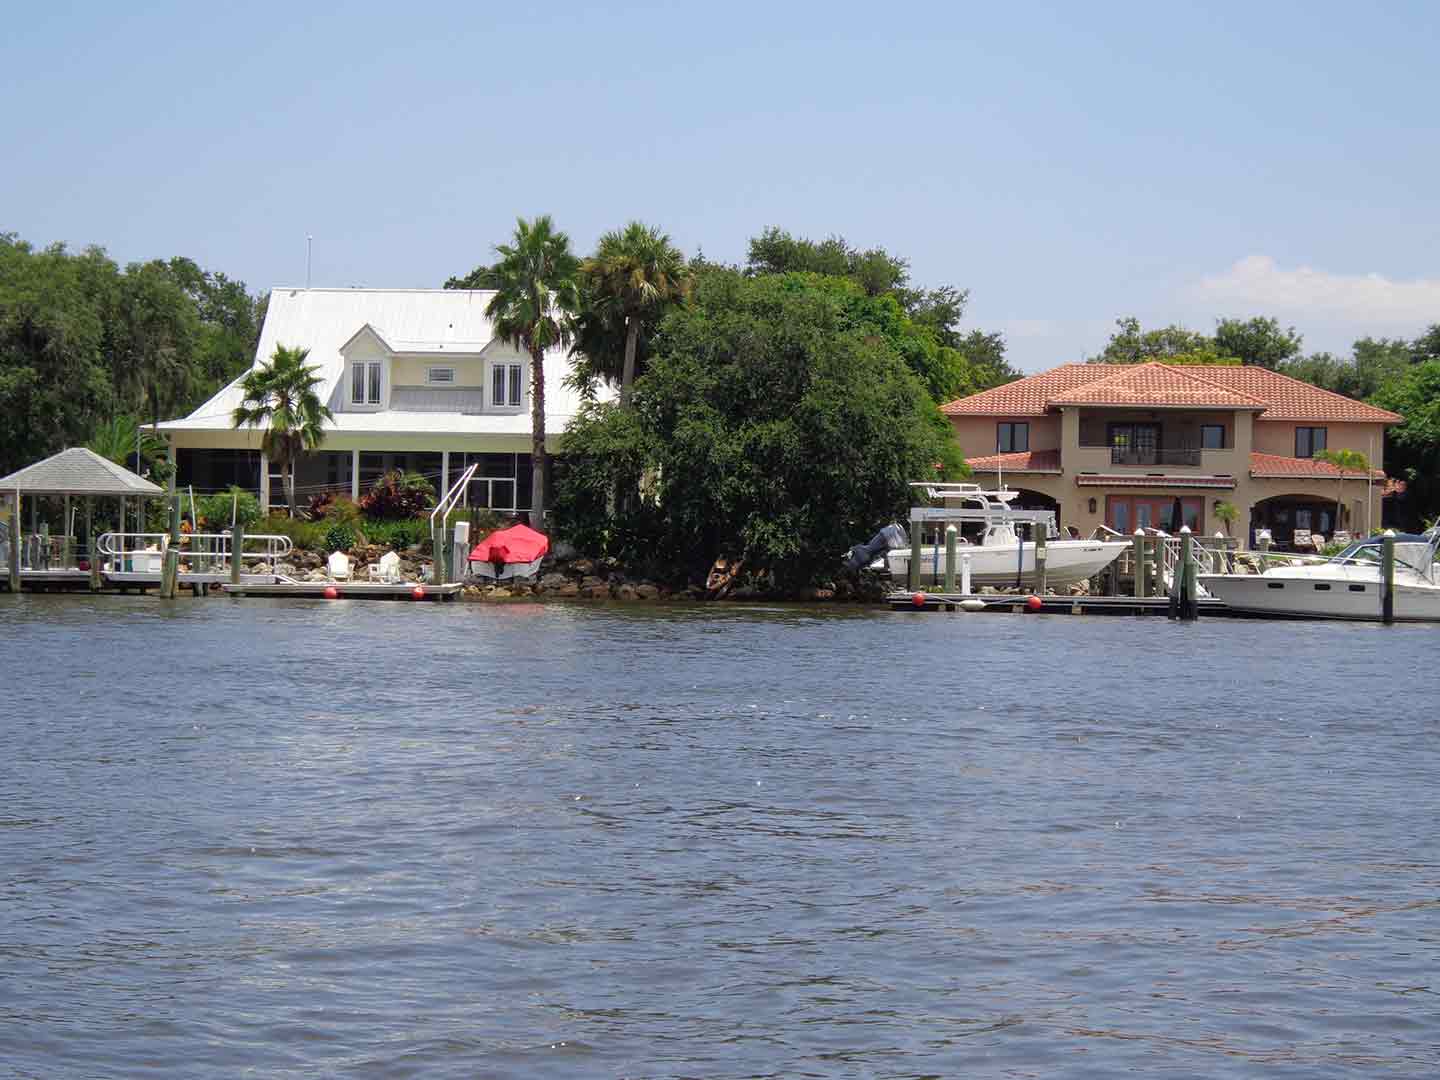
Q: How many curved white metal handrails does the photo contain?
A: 2